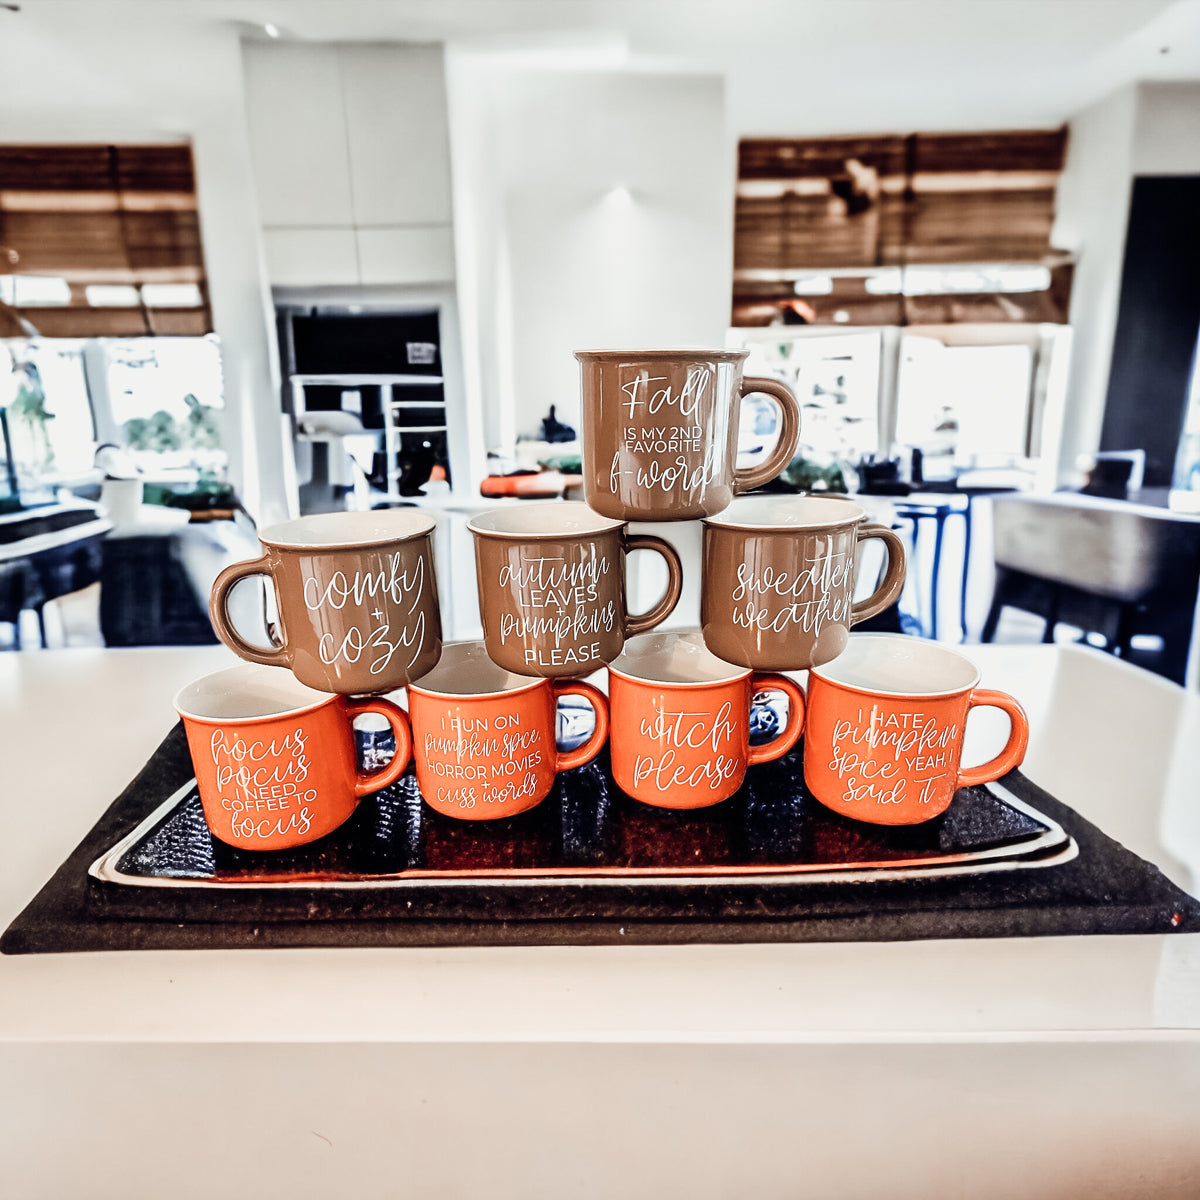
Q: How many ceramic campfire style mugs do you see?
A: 8